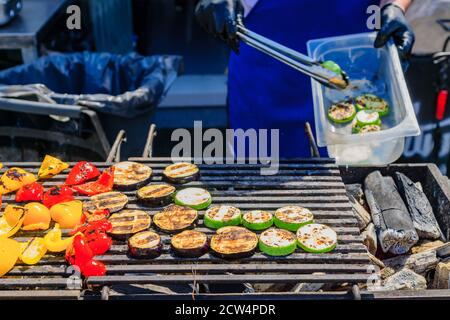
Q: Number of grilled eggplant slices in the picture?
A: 9